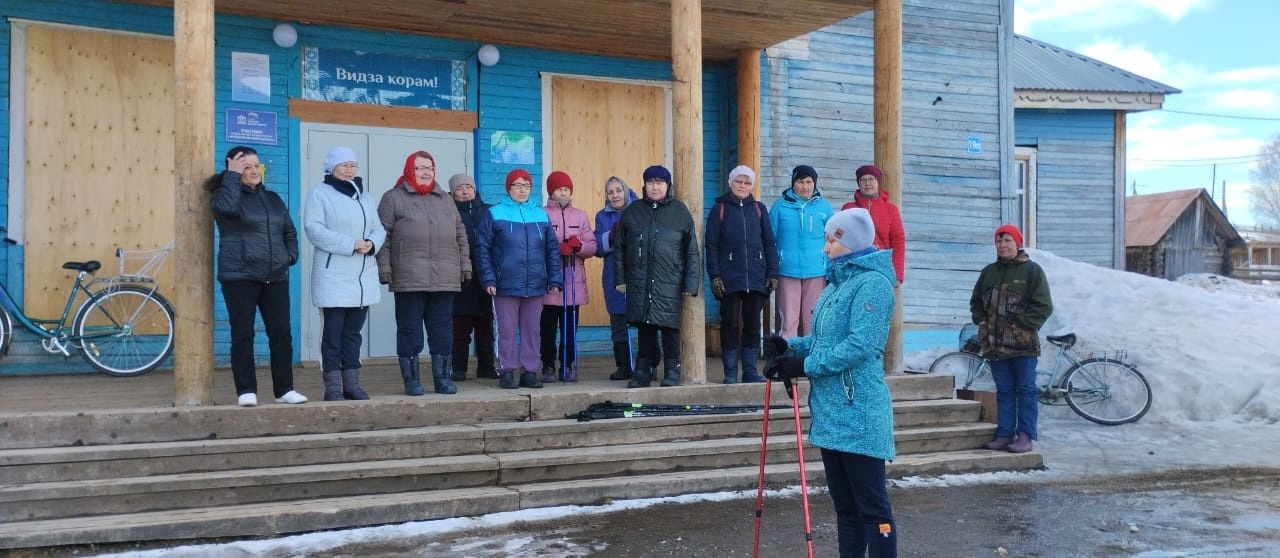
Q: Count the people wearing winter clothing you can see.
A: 13